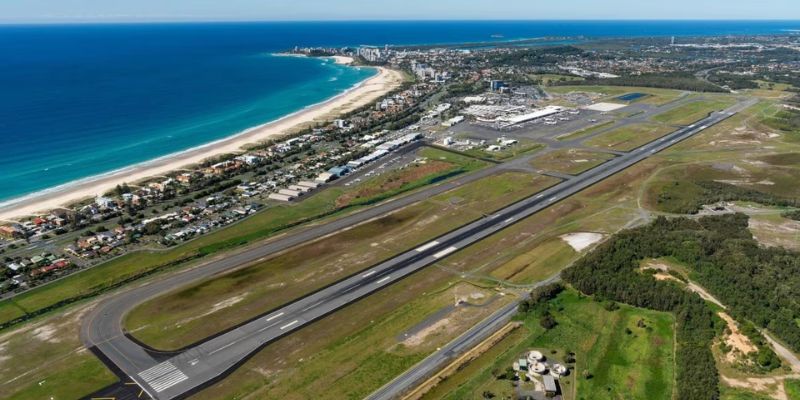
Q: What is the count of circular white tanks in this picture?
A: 3